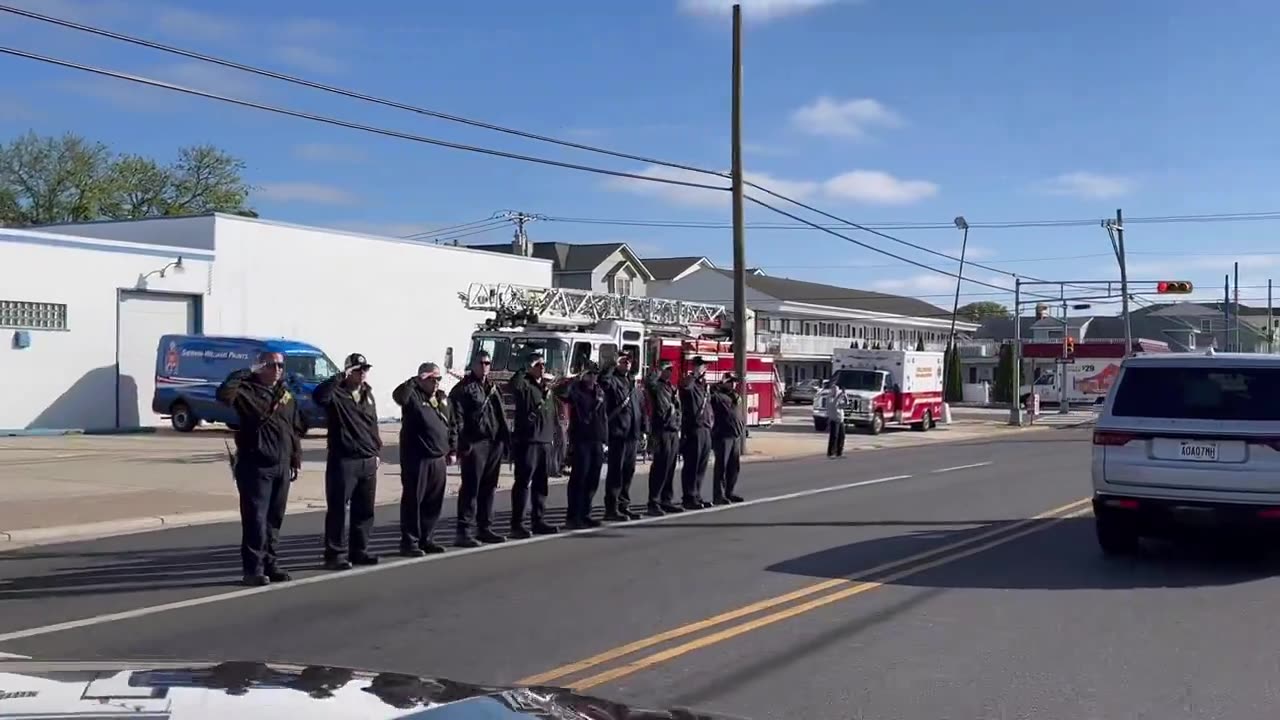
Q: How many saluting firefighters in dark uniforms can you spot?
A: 10